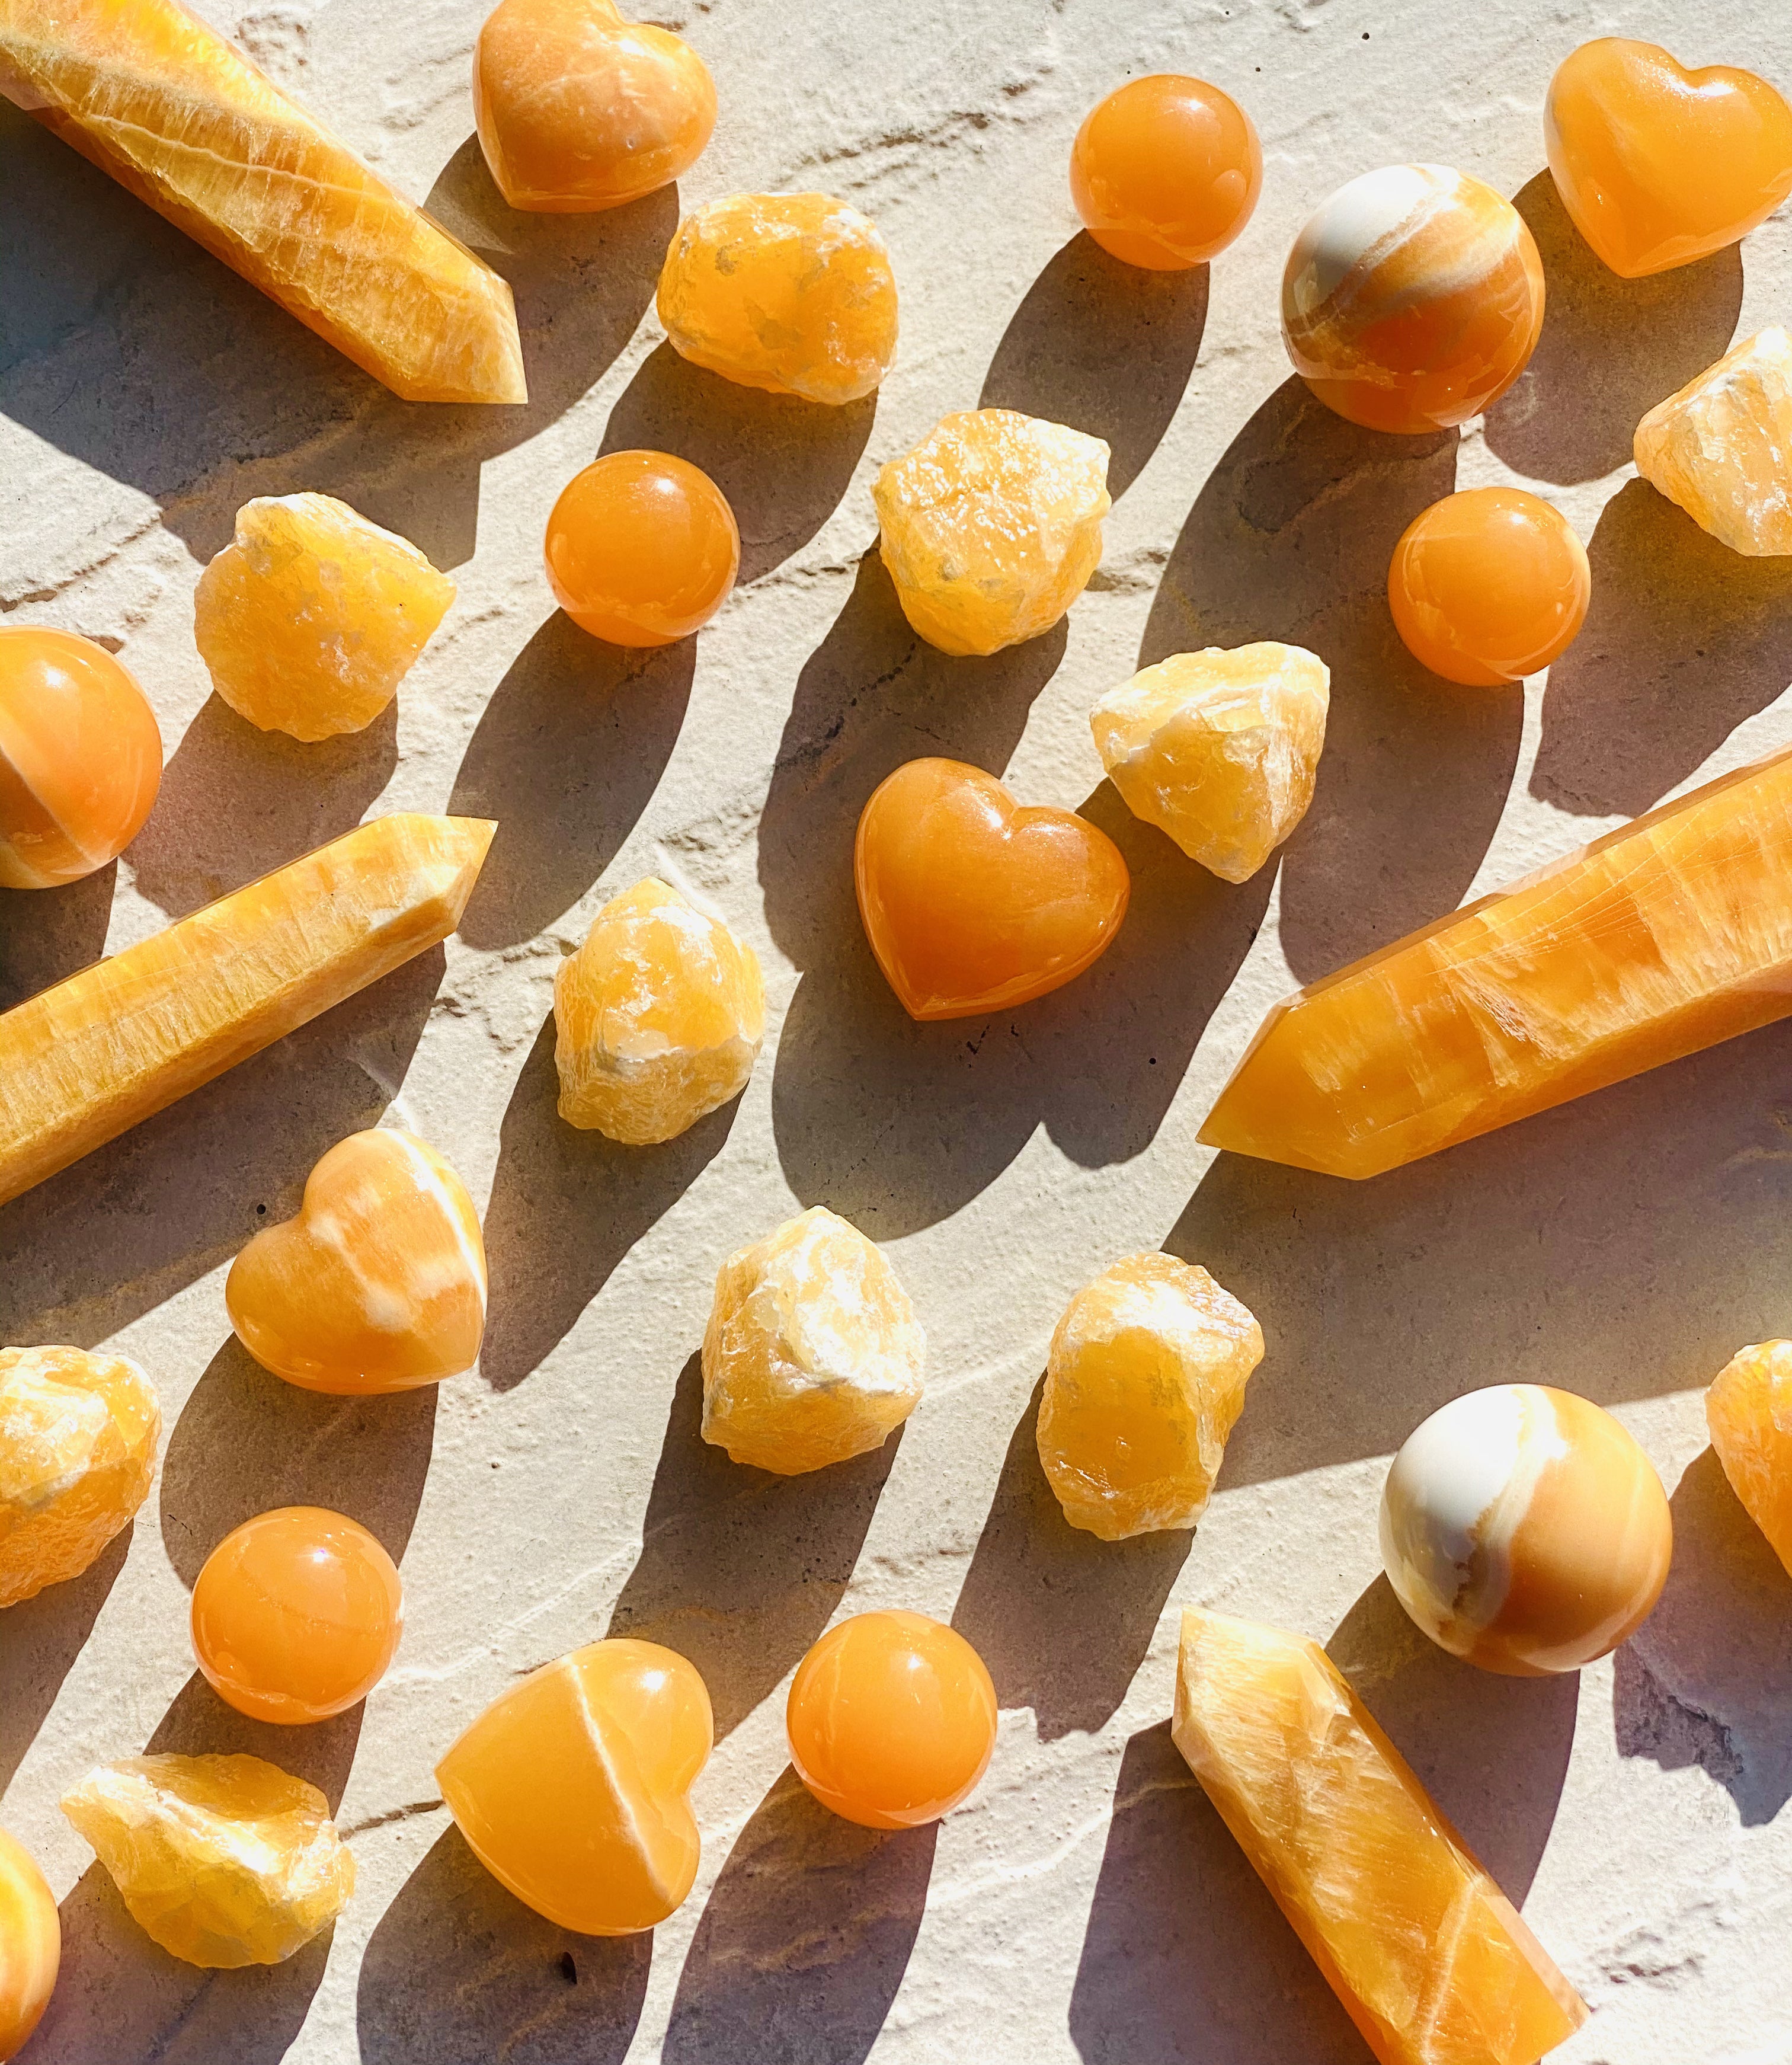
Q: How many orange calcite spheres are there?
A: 9